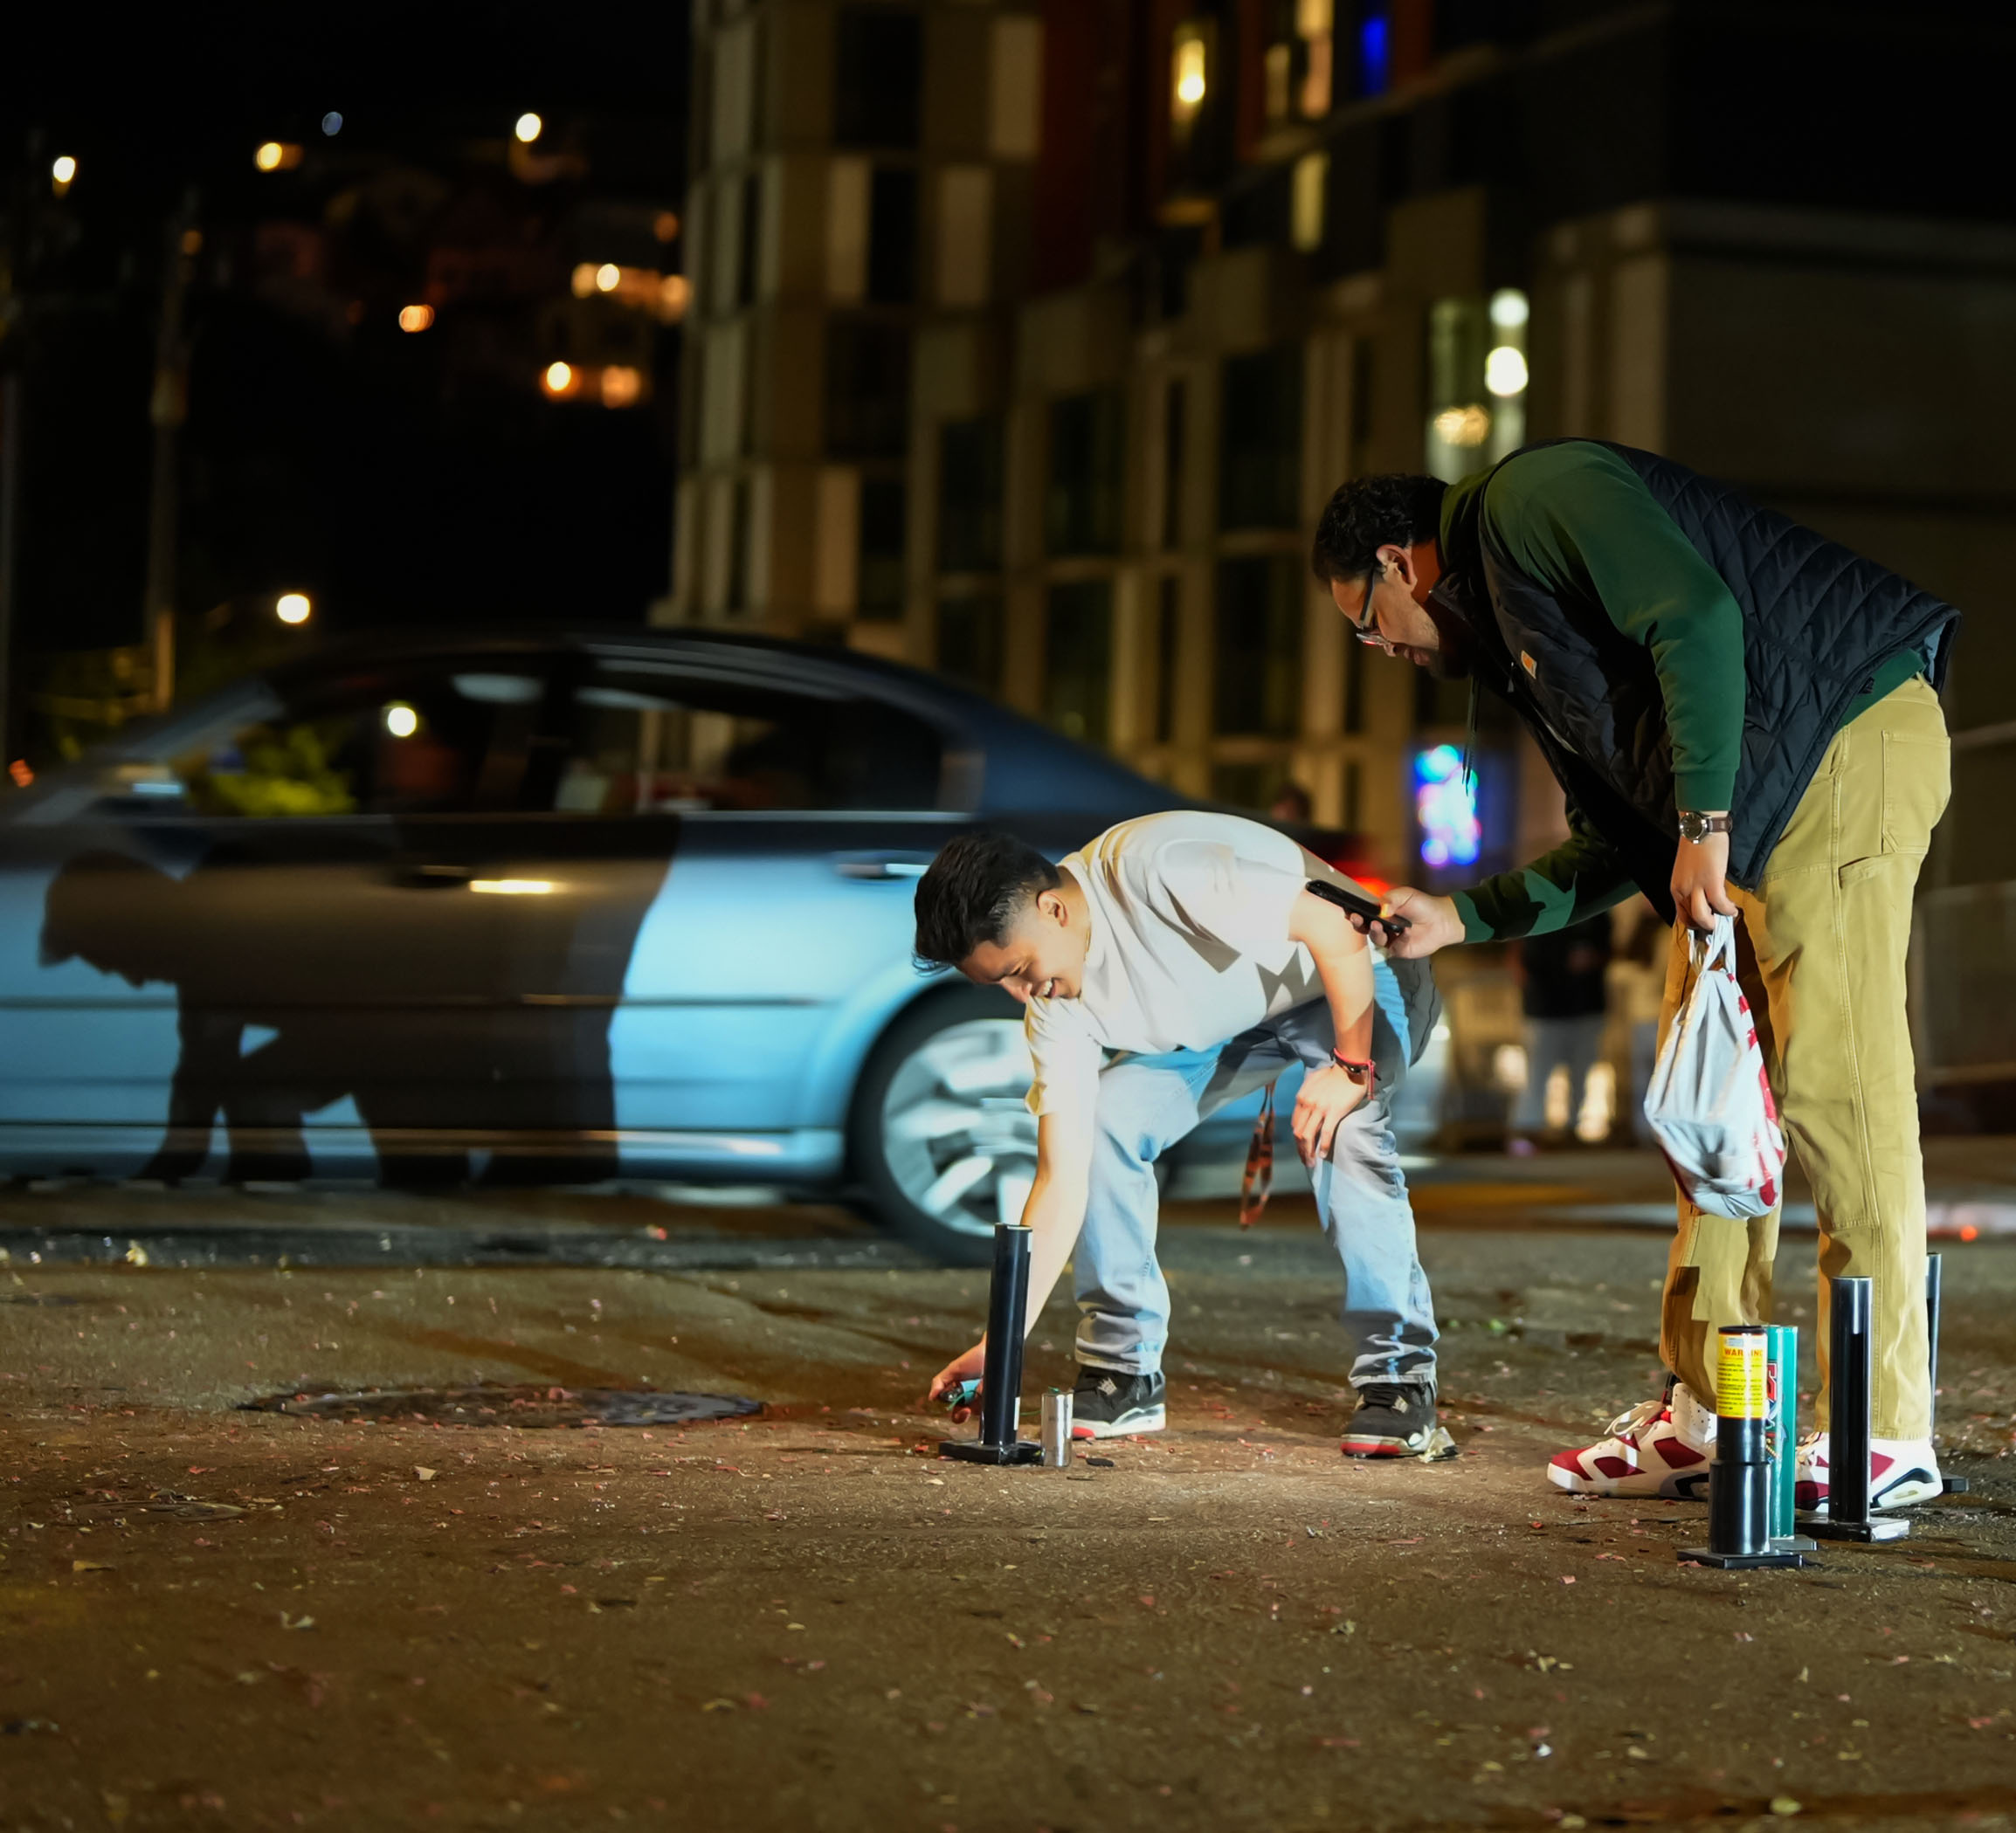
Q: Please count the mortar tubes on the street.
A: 5